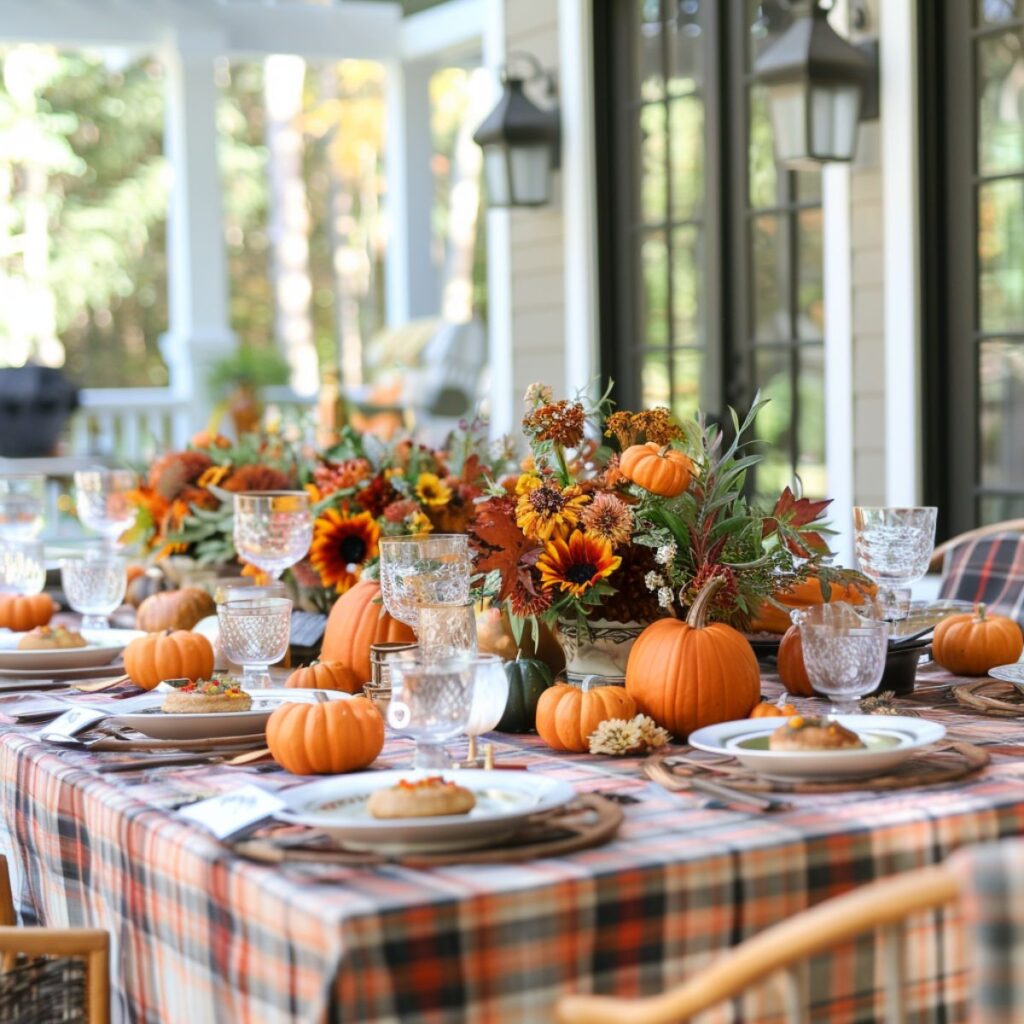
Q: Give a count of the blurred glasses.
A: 4